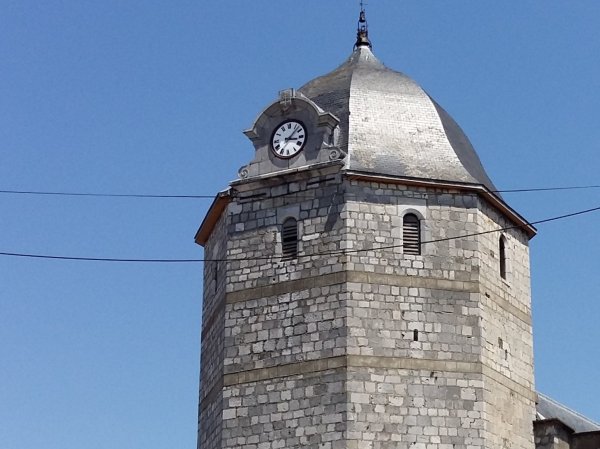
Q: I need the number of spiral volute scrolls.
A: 2